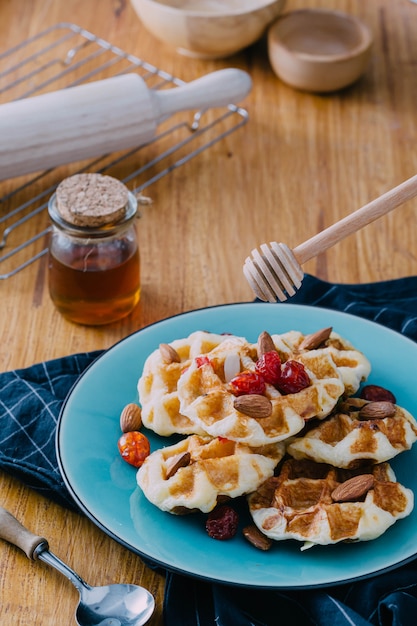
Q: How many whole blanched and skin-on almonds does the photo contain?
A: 10